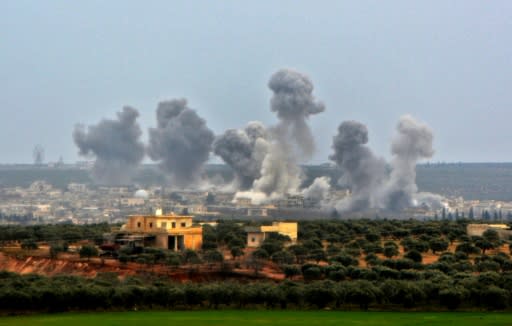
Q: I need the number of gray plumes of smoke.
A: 6